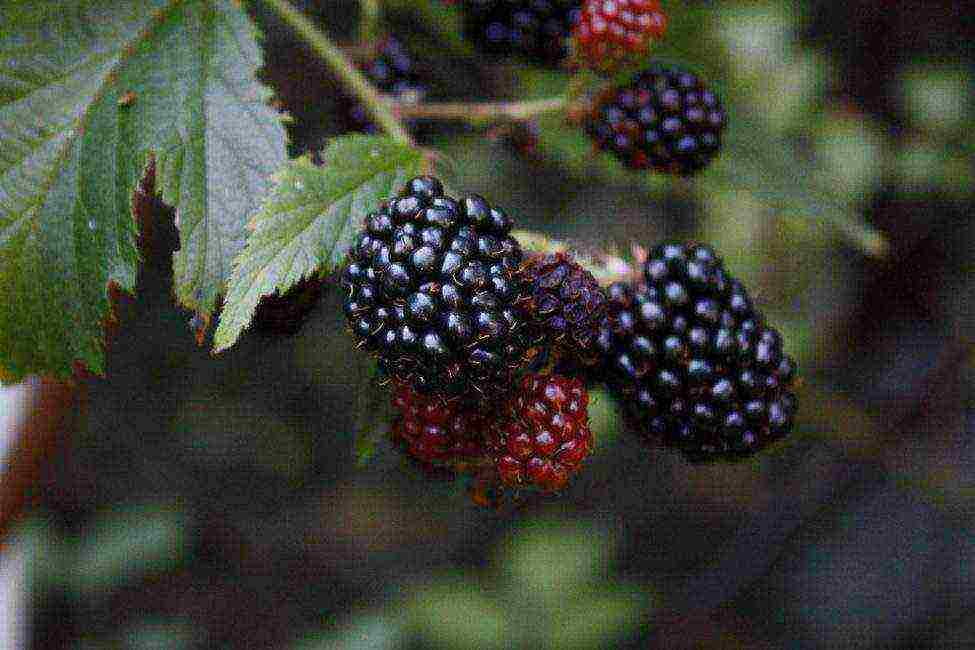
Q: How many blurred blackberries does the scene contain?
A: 4